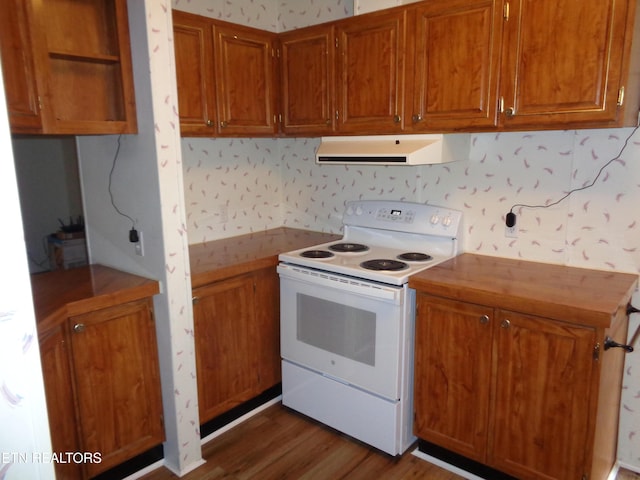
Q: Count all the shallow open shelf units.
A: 1